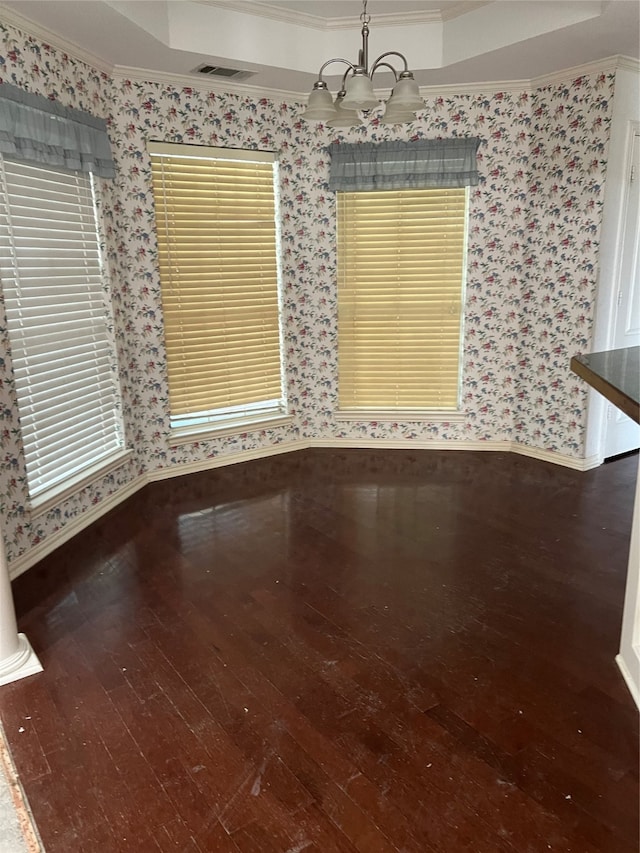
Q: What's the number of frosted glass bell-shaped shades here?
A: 5